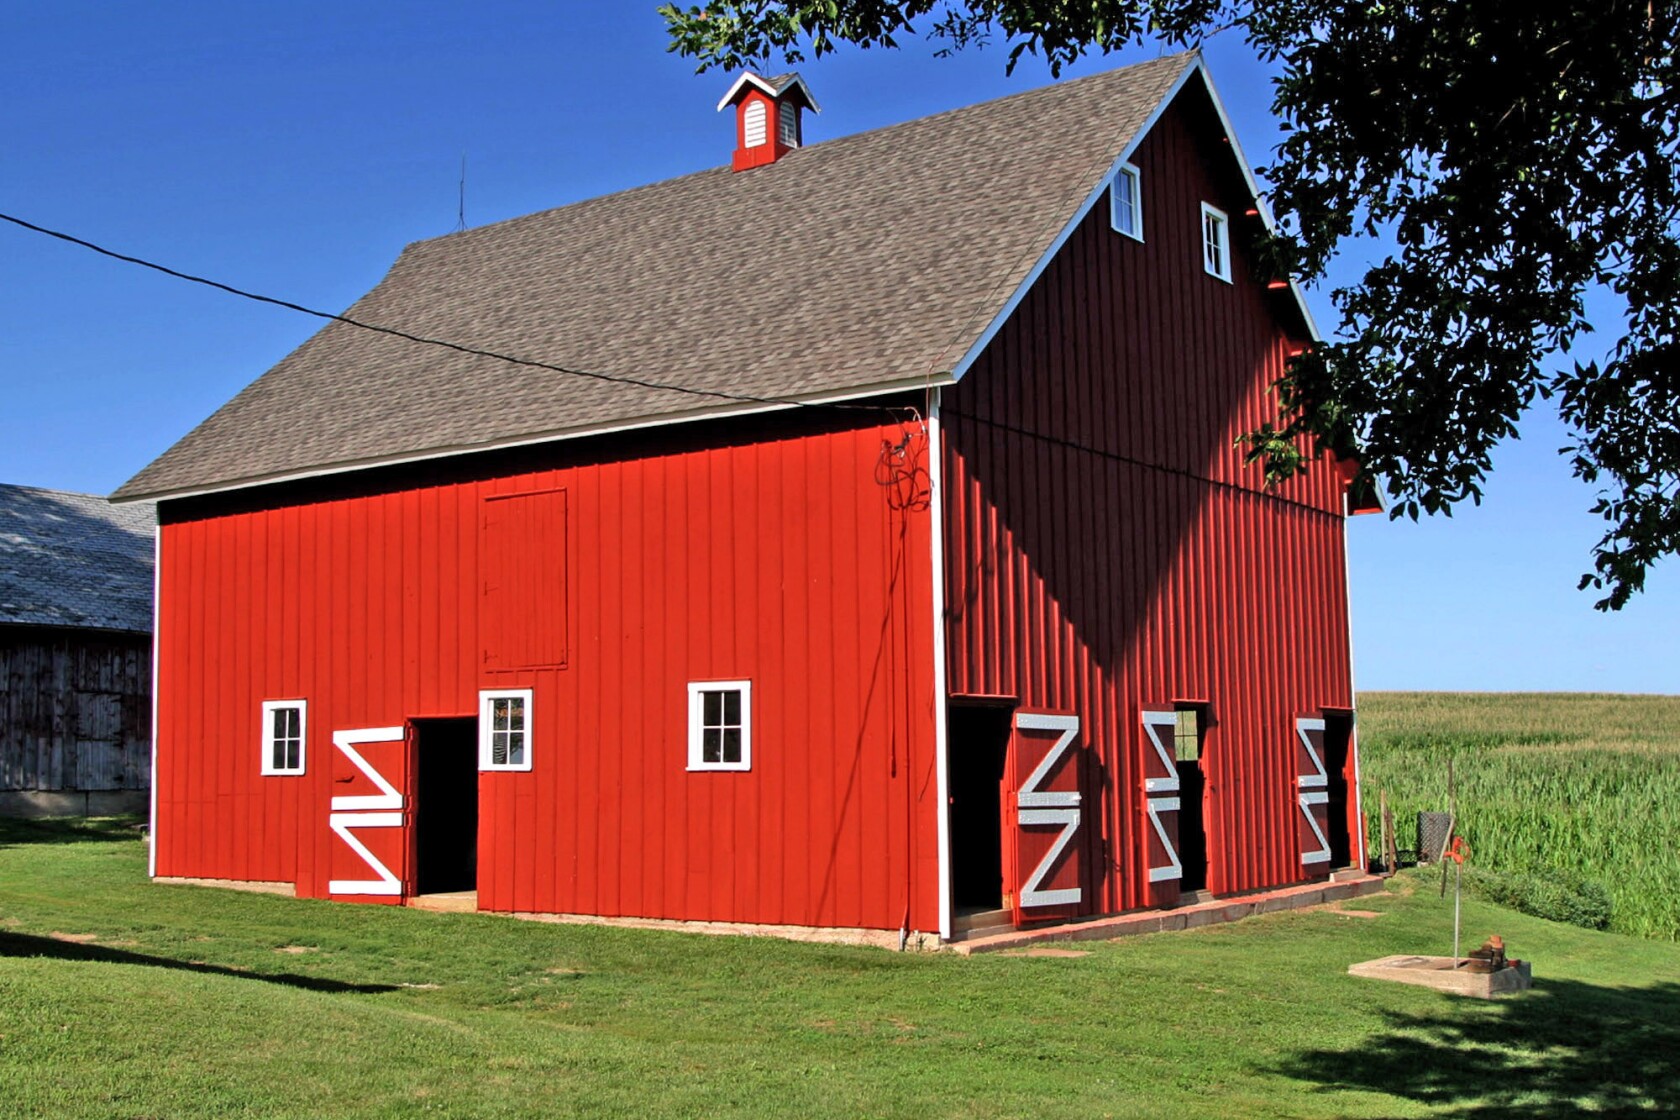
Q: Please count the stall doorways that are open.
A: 4